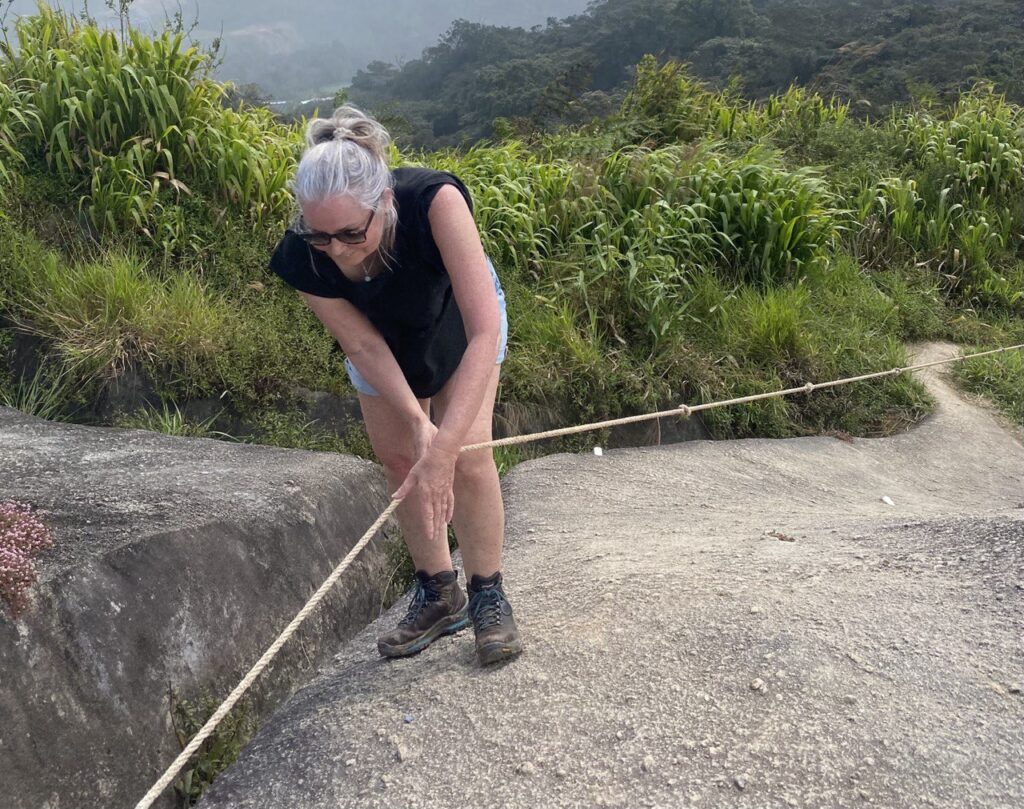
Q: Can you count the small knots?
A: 5